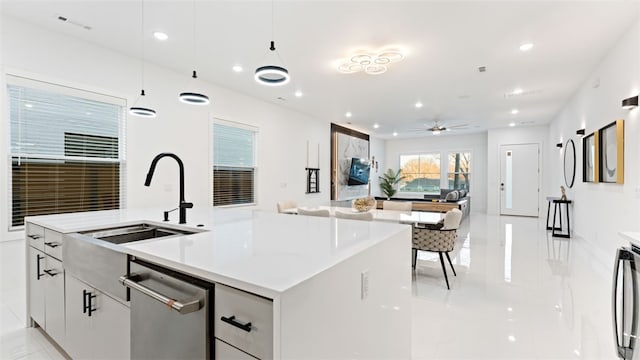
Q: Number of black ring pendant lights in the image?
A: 3